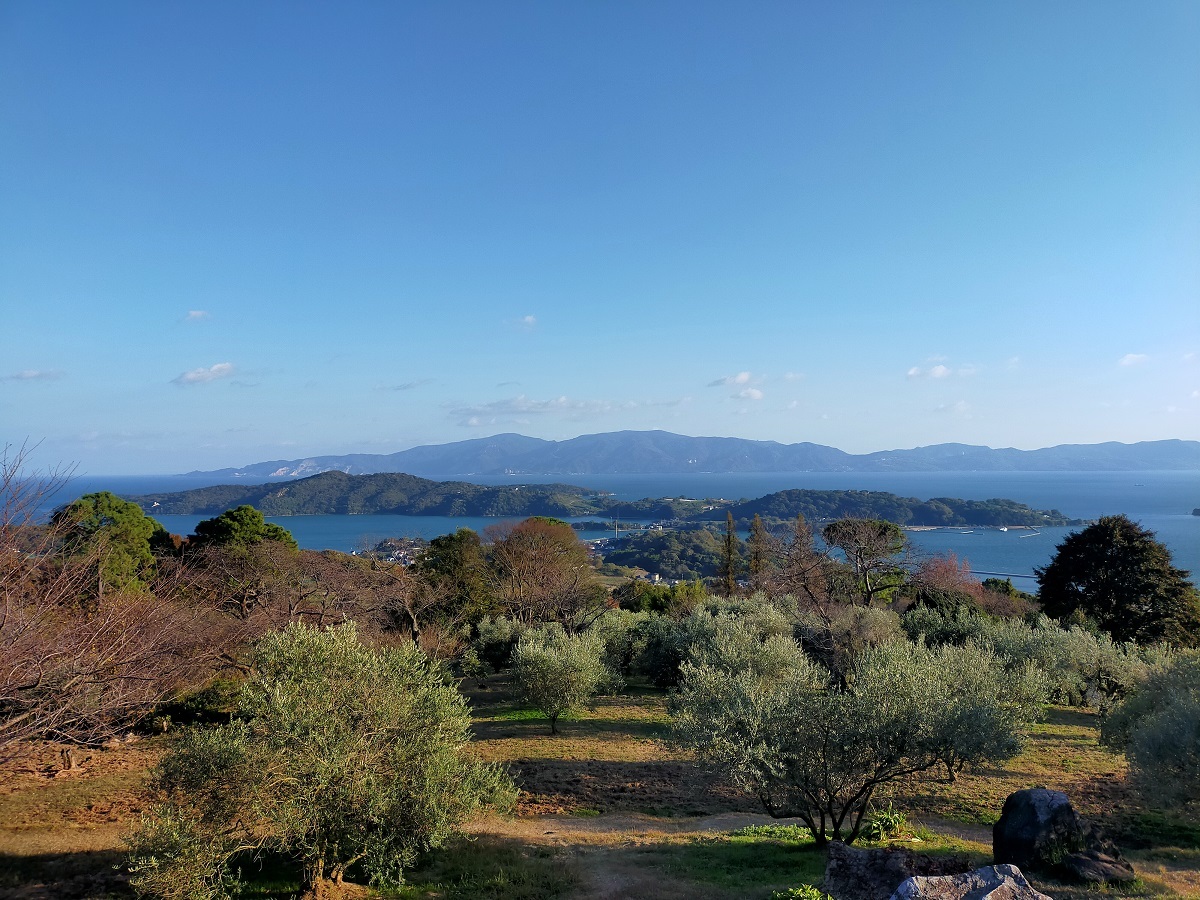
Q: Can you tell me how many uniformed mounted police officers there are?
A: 0